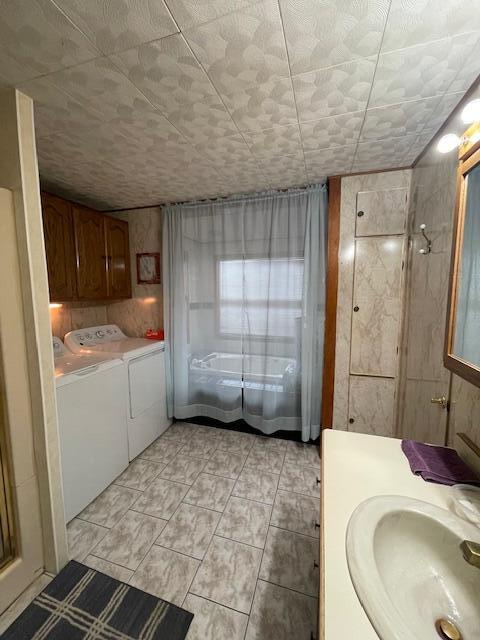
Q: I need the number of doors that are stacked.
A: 3